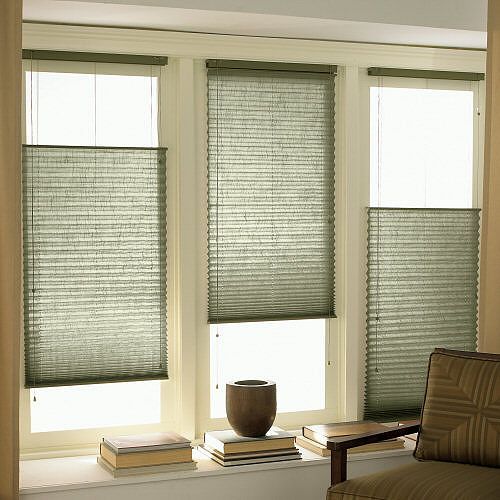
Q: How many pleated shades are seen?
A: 3